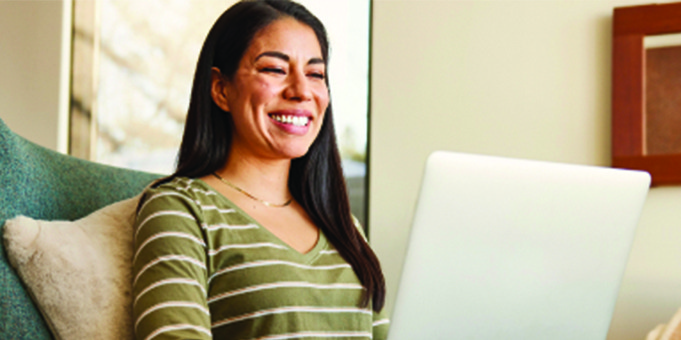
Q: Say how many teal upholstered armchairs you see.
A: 1